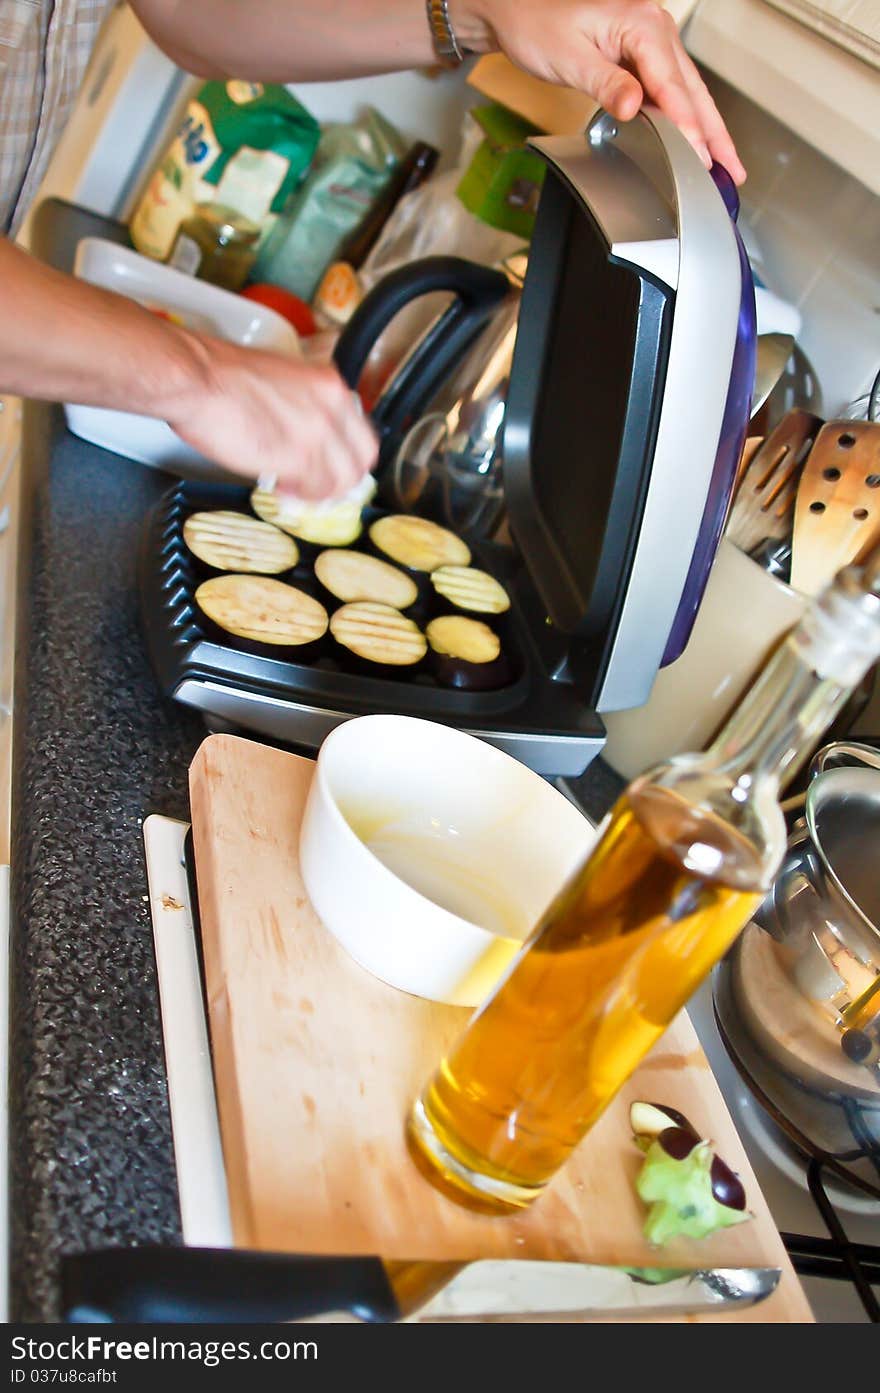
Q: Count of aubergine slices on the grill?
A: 8